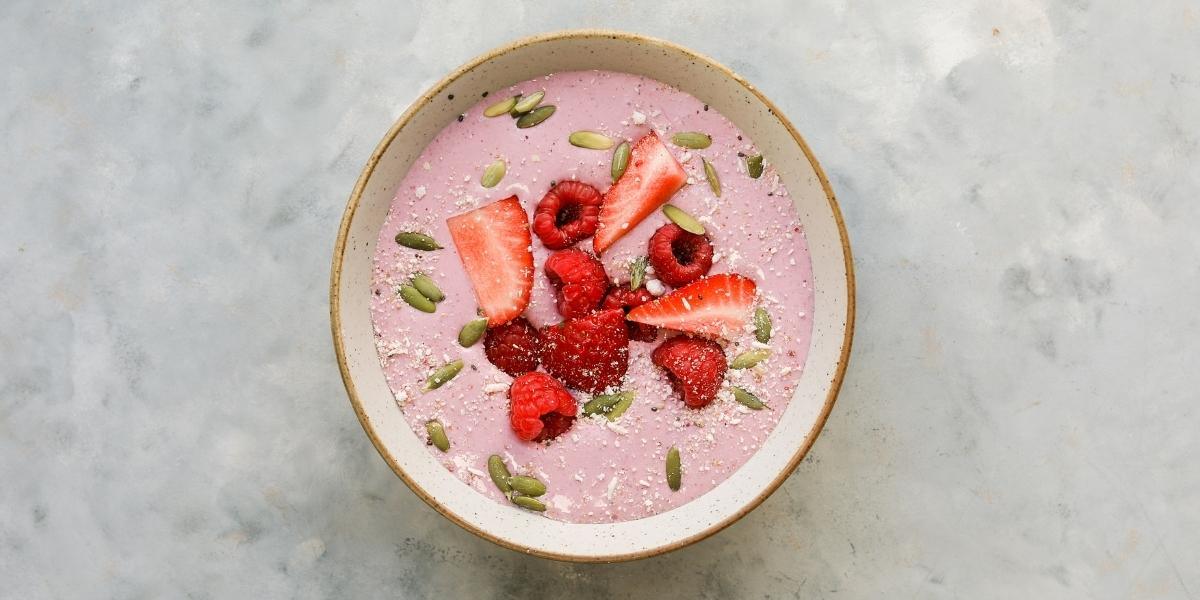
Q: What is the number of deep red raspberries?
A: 7